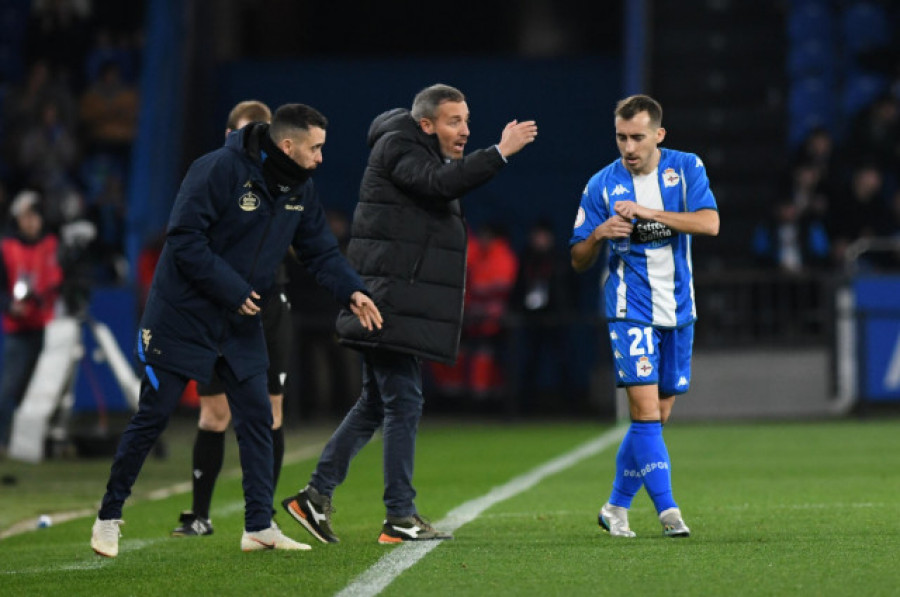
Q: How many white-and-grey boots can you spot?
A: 2